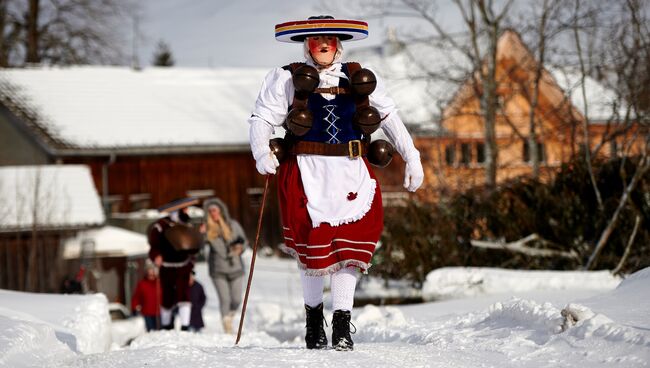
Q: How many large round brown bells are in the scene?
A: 6